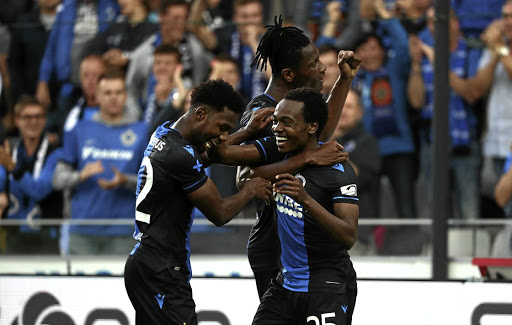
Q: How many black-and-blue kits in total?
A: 3